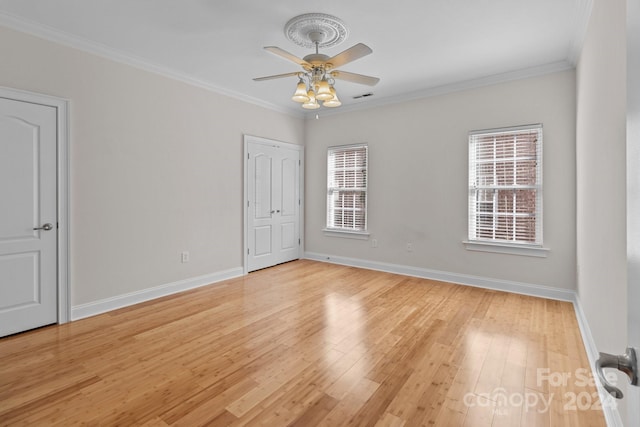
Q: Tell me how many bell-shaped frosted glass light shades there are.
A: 4